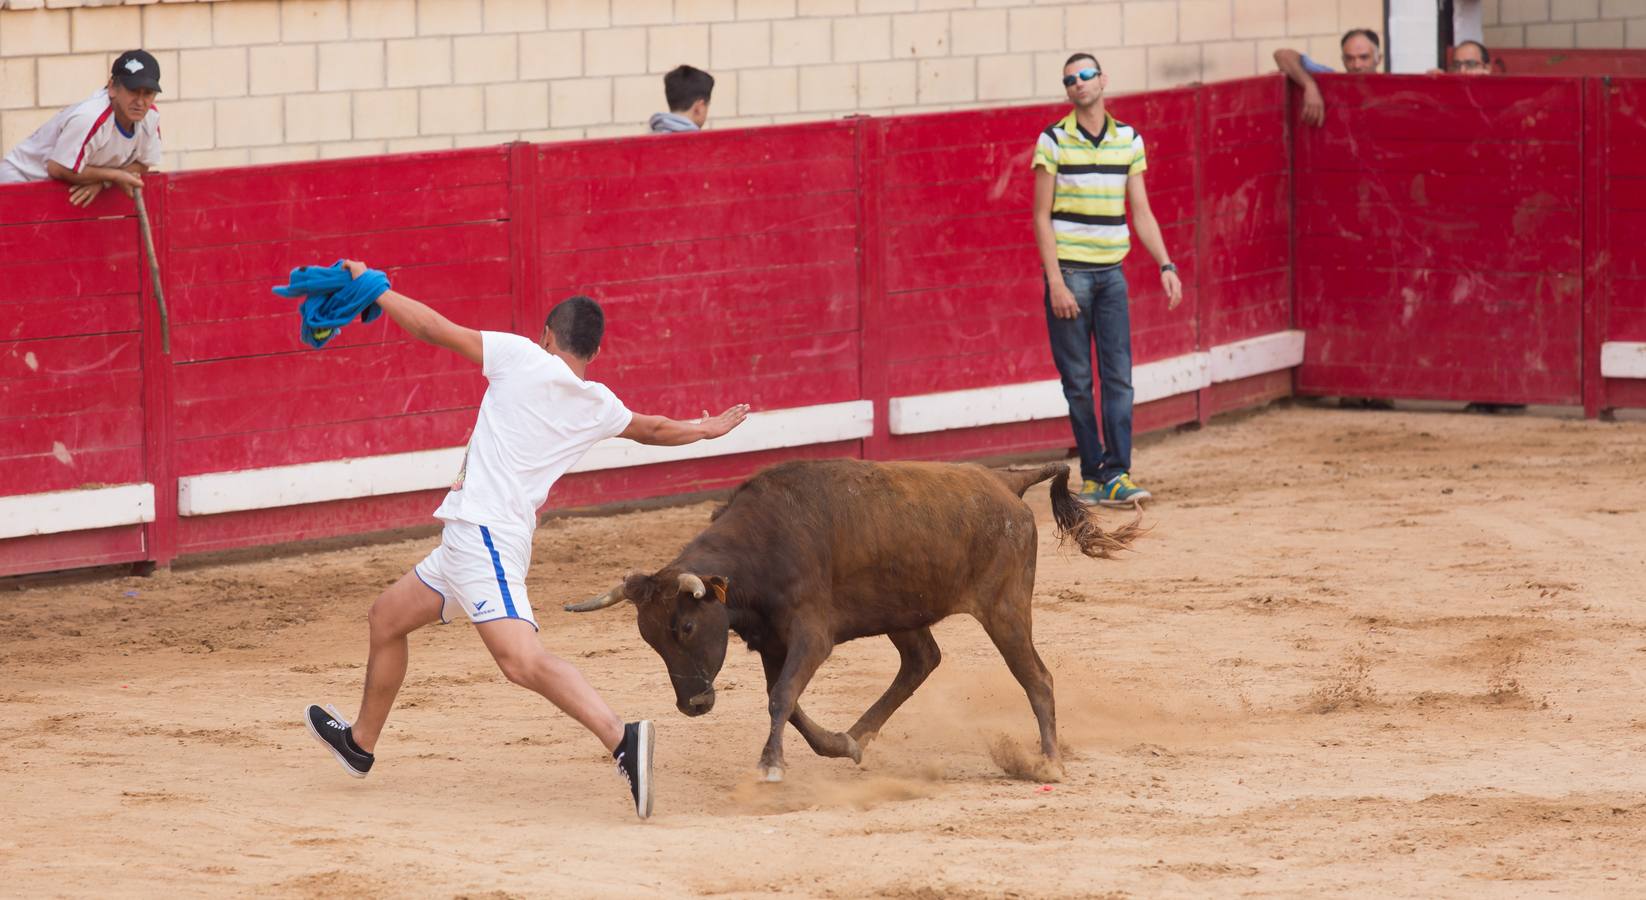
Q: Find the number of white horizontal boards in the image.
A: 5